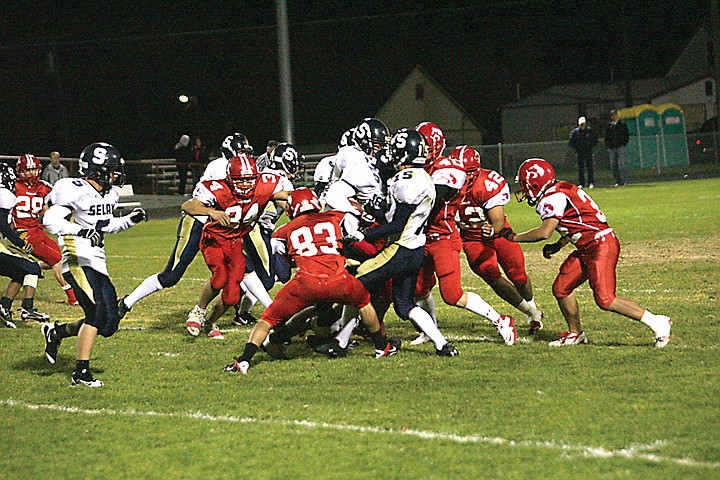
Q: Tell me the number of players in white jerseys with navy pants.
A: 7